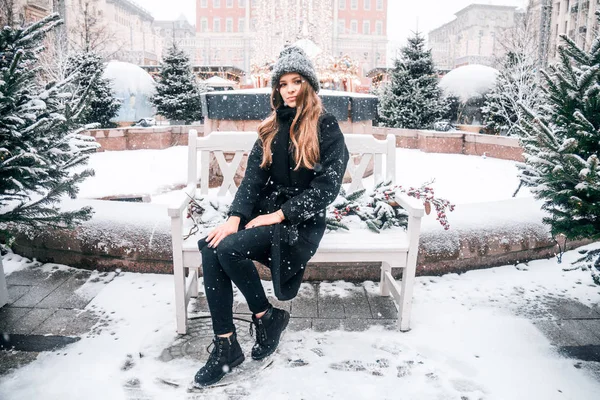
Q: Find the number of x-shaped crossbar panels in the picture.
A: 2